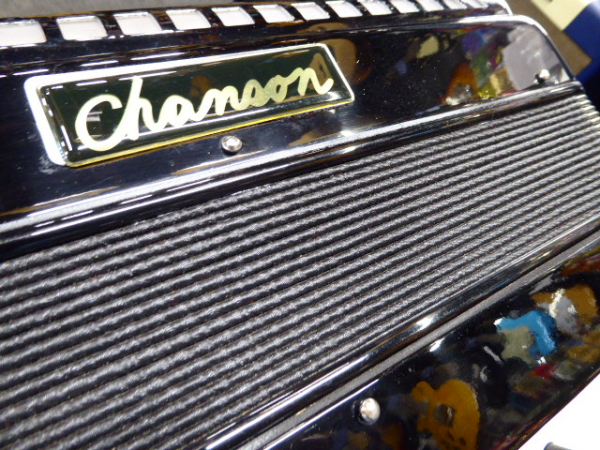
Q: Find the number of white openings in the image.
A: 13